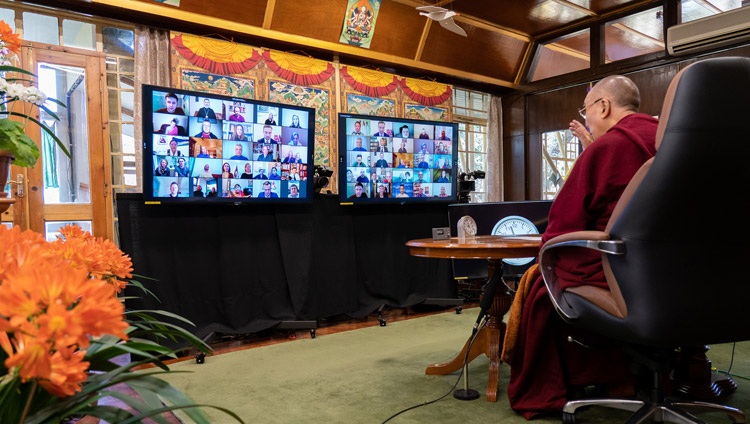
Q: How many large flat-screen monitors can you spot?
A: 2